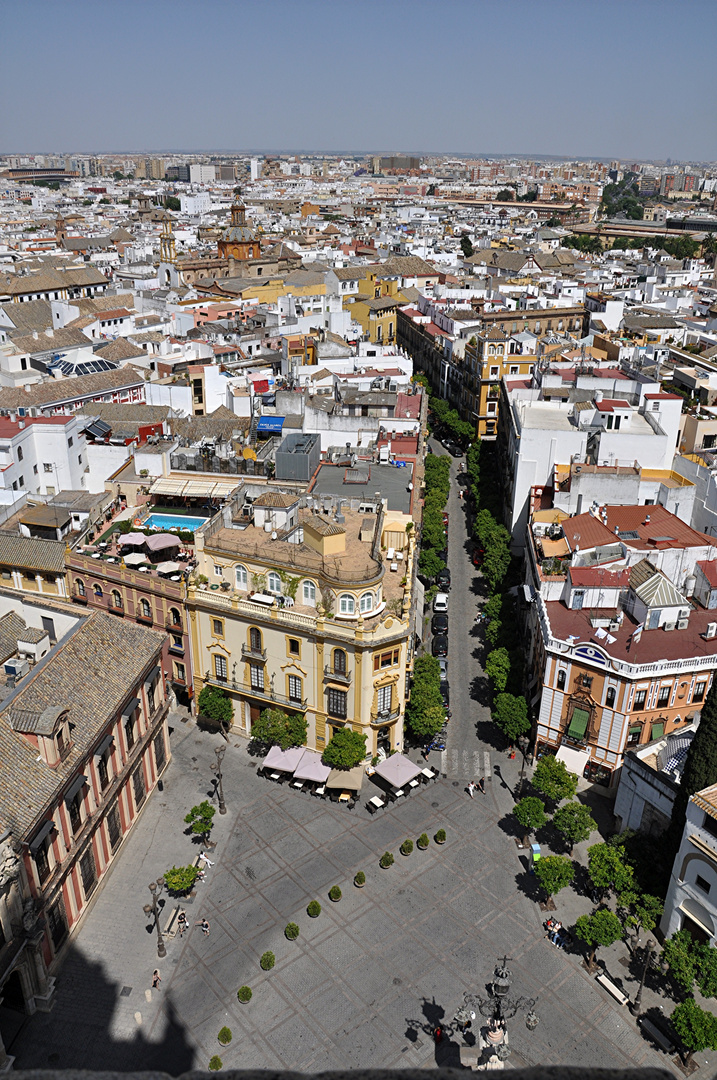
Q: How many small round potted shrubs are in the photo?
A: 12